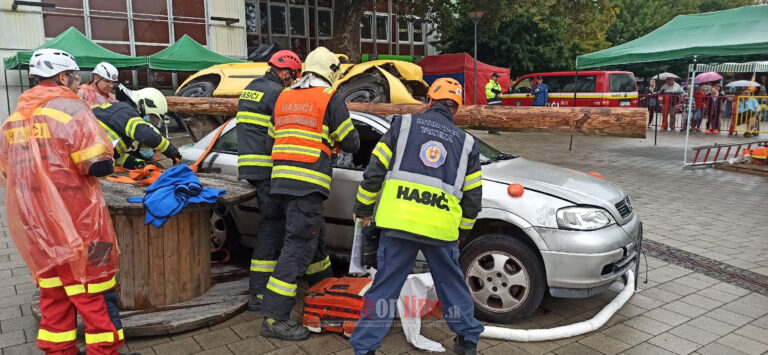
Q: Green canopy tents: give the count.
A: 3